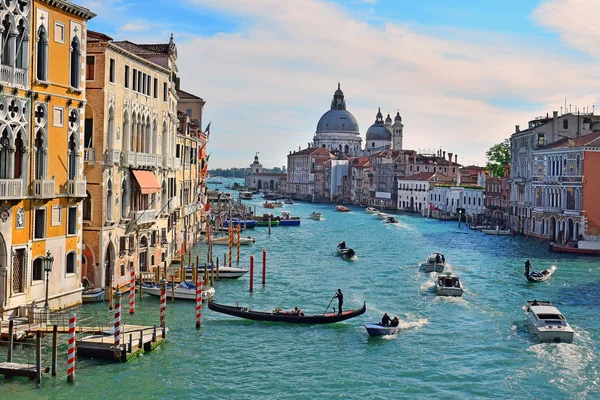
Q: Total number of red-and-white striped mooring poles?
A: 5